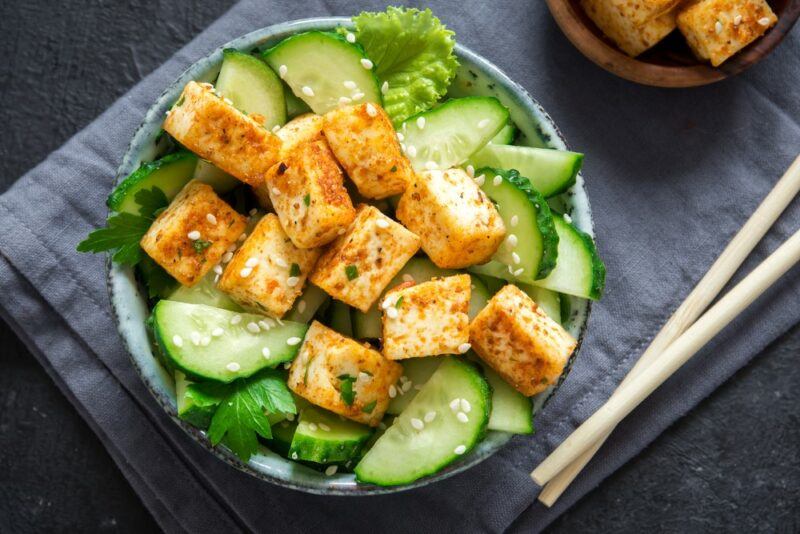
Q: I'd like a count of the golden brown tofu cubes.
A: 13